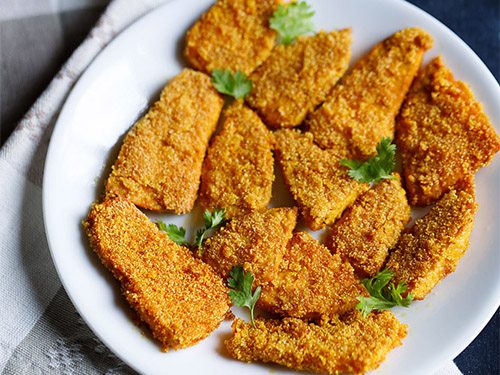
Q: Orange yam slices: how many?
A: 13